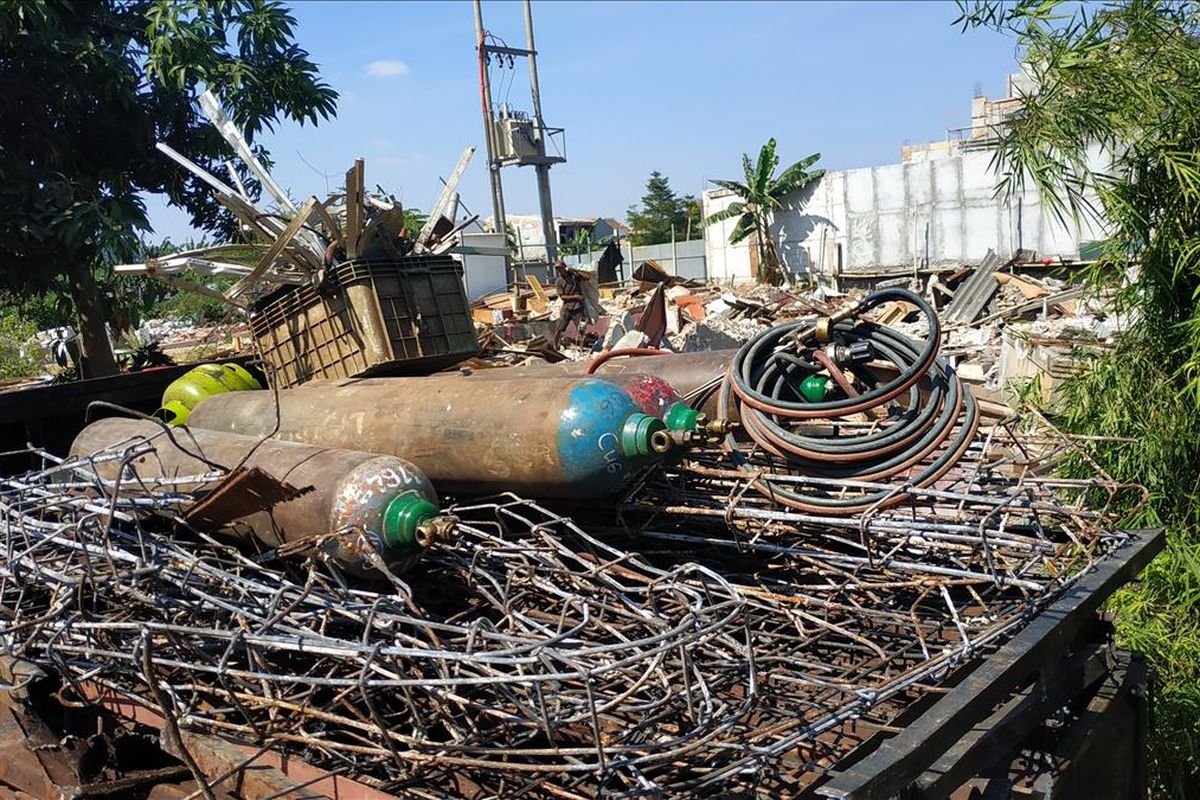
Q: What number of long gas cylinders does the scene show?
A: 4